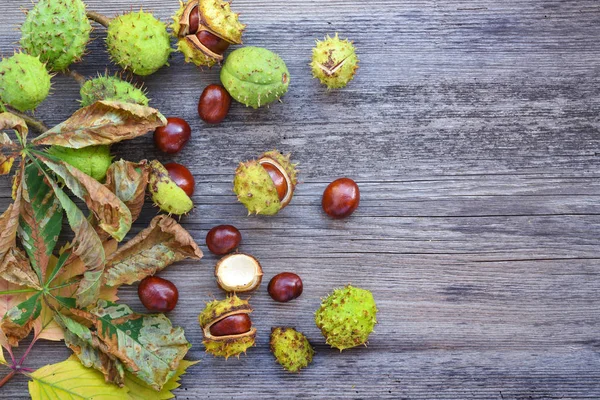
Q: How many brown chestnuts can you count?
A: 11